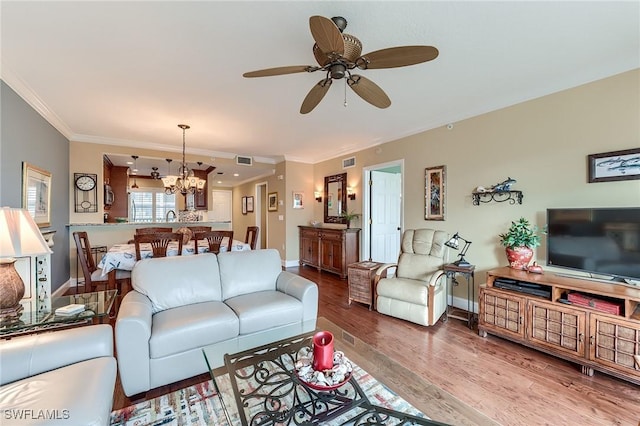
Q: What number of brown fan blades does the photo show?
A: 5